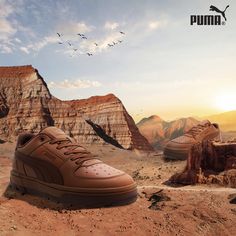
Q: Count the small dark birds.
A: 12